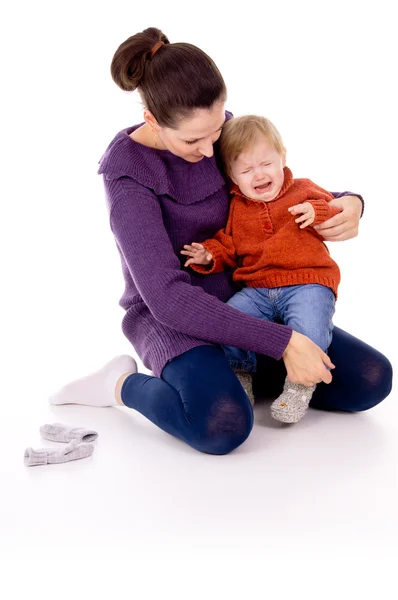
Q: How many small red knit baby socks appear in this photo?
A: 0